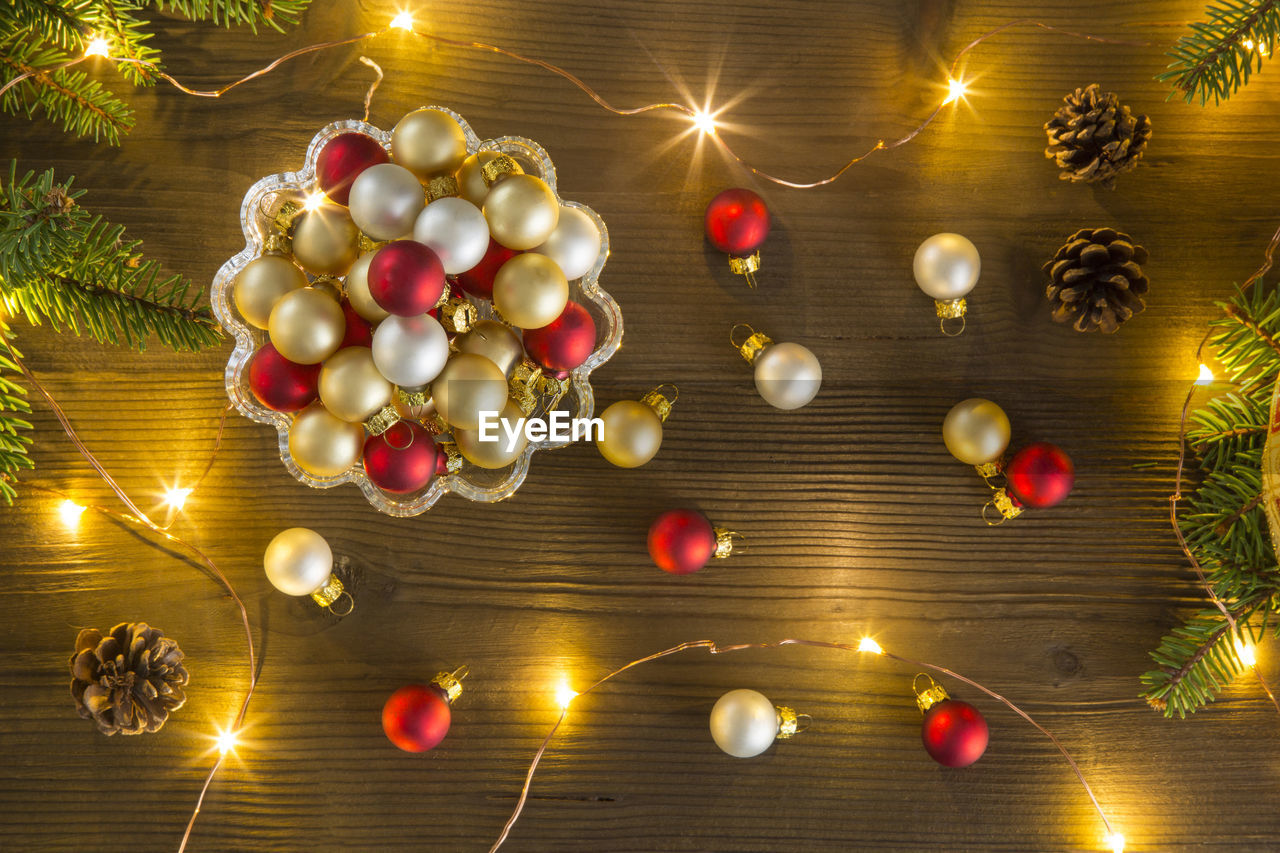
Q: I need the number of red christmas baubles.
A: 12